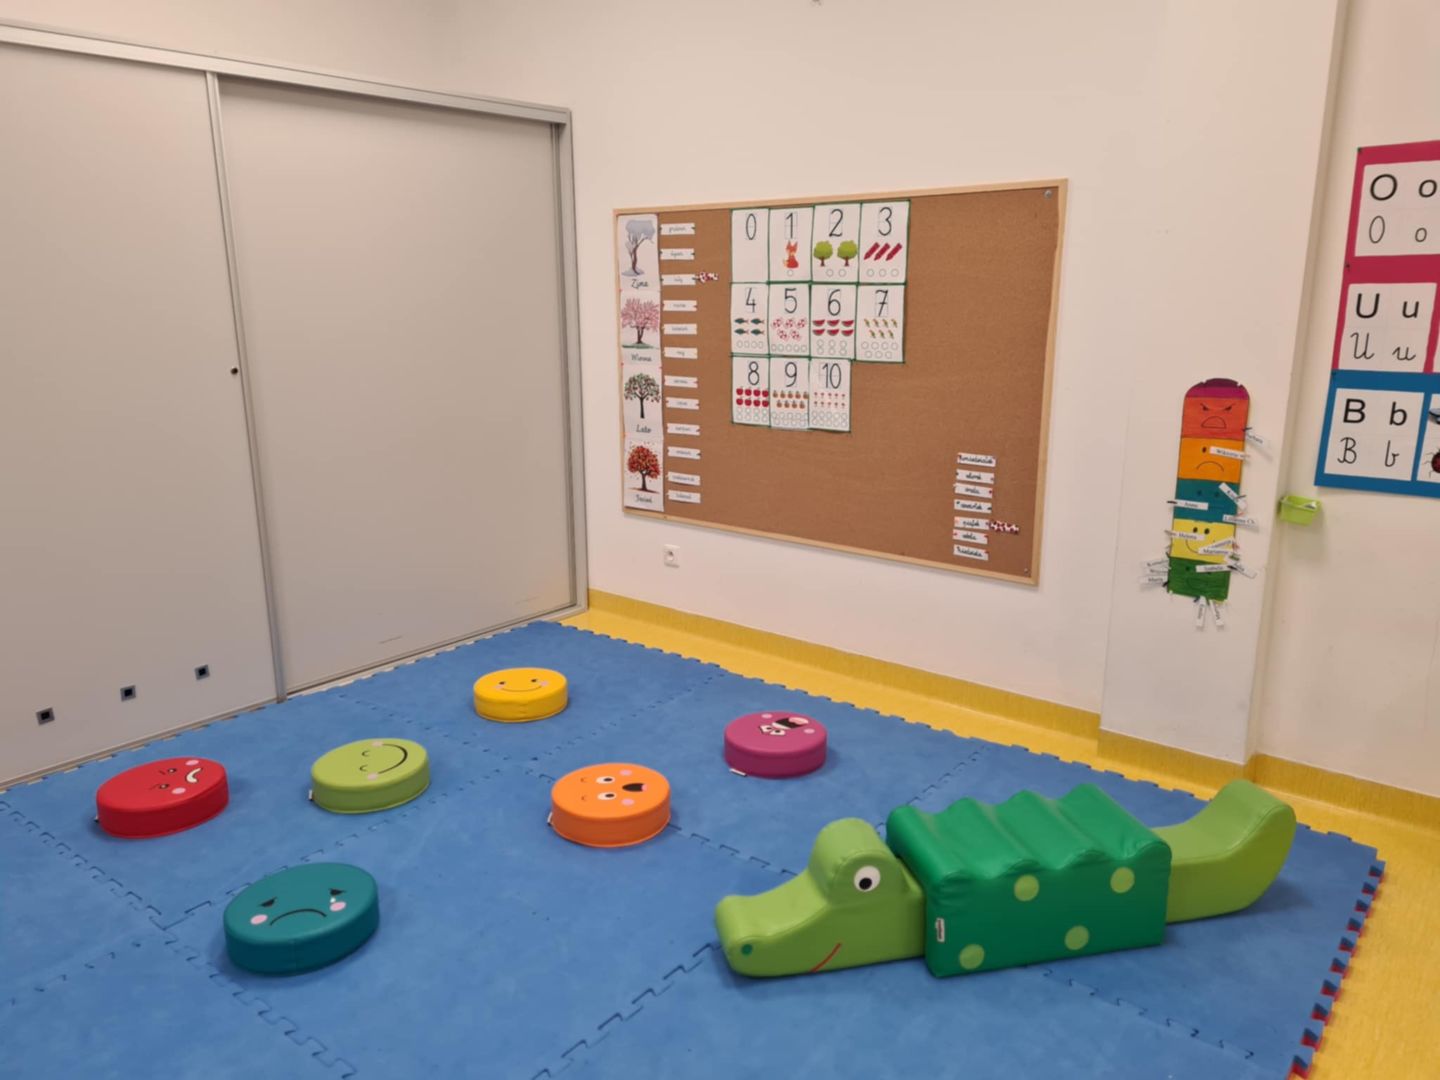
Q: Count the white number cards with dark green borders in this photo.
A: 11